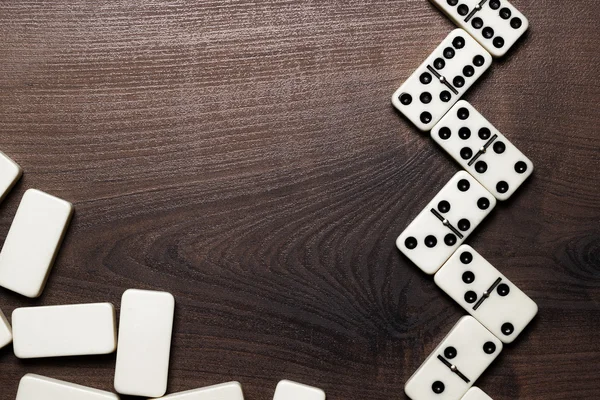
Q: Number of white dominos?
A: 15